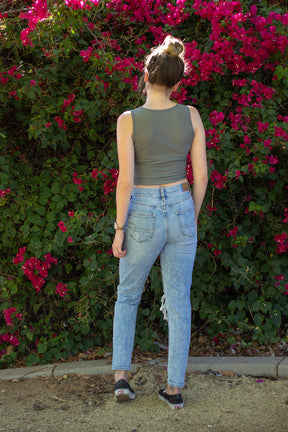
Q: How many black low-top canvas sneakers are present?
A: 2